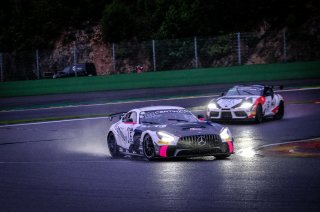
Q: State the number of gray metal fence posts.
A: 8